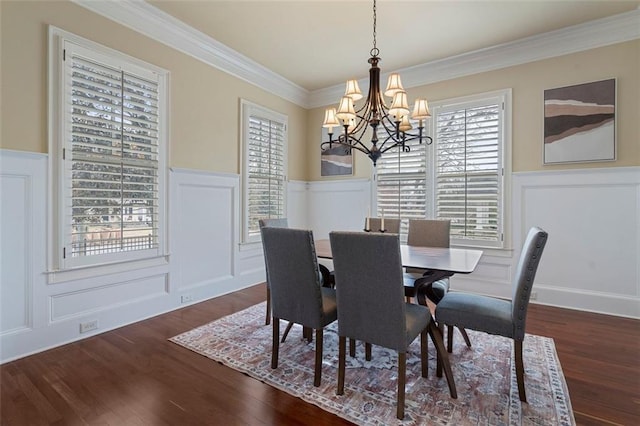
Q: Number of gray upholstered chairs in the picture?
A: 6